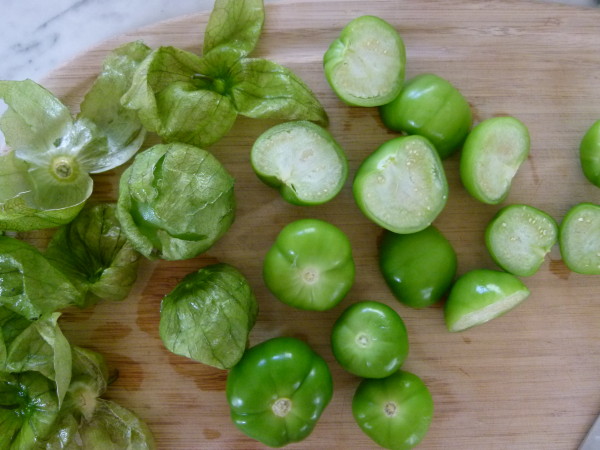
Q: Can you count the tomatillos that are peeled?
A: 14